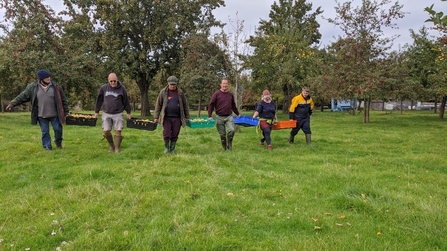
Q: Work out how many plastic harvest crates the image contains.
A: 5